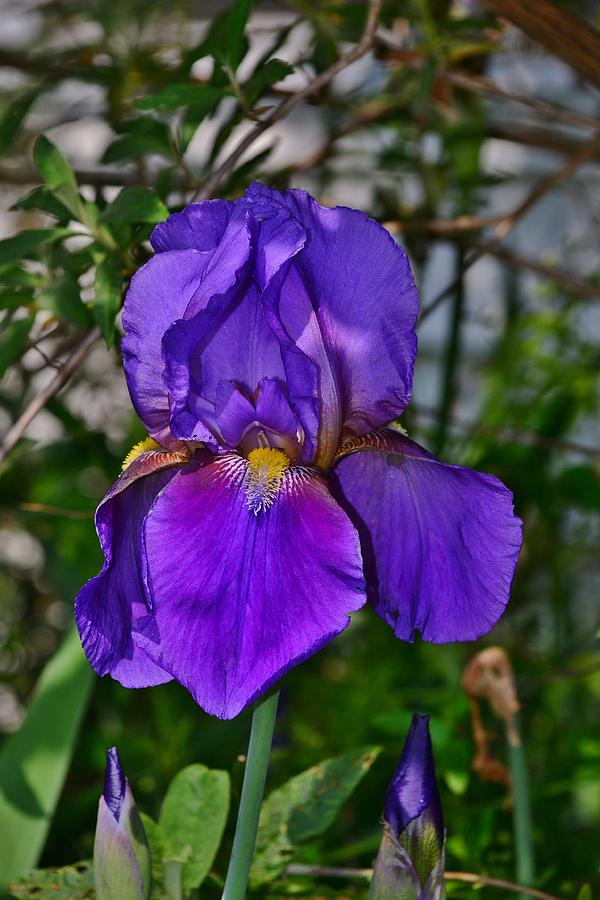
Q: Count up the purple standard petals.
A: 3